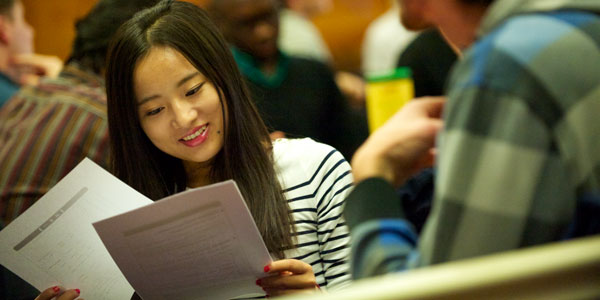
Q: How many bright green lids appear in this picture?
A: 1